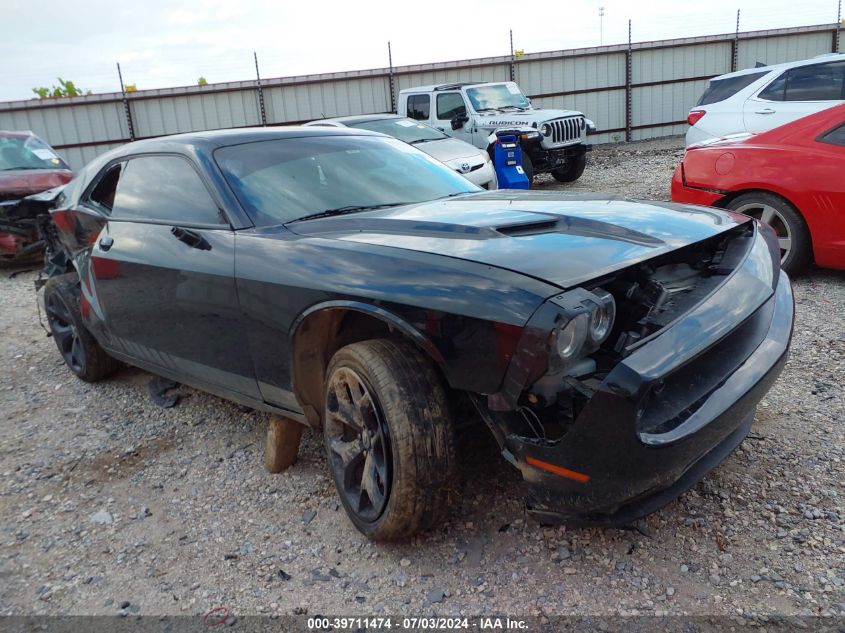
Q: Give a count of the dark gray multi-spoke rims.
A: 2